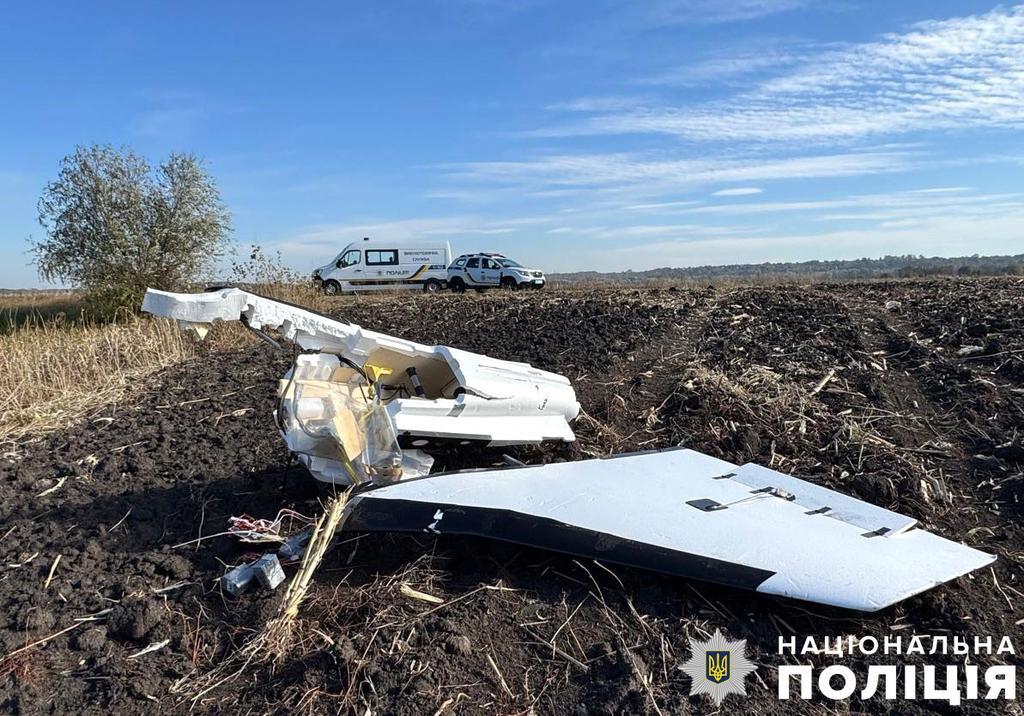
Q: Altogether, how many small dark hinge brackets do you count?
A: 4